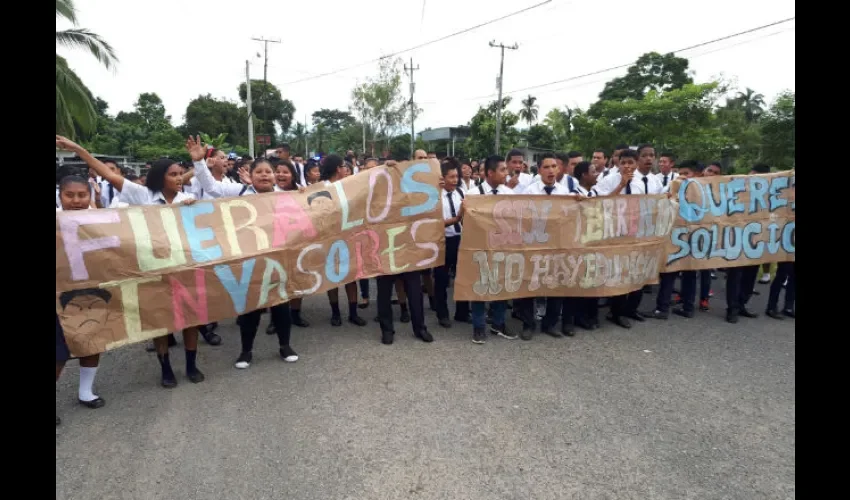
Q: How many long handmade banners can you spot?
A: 3